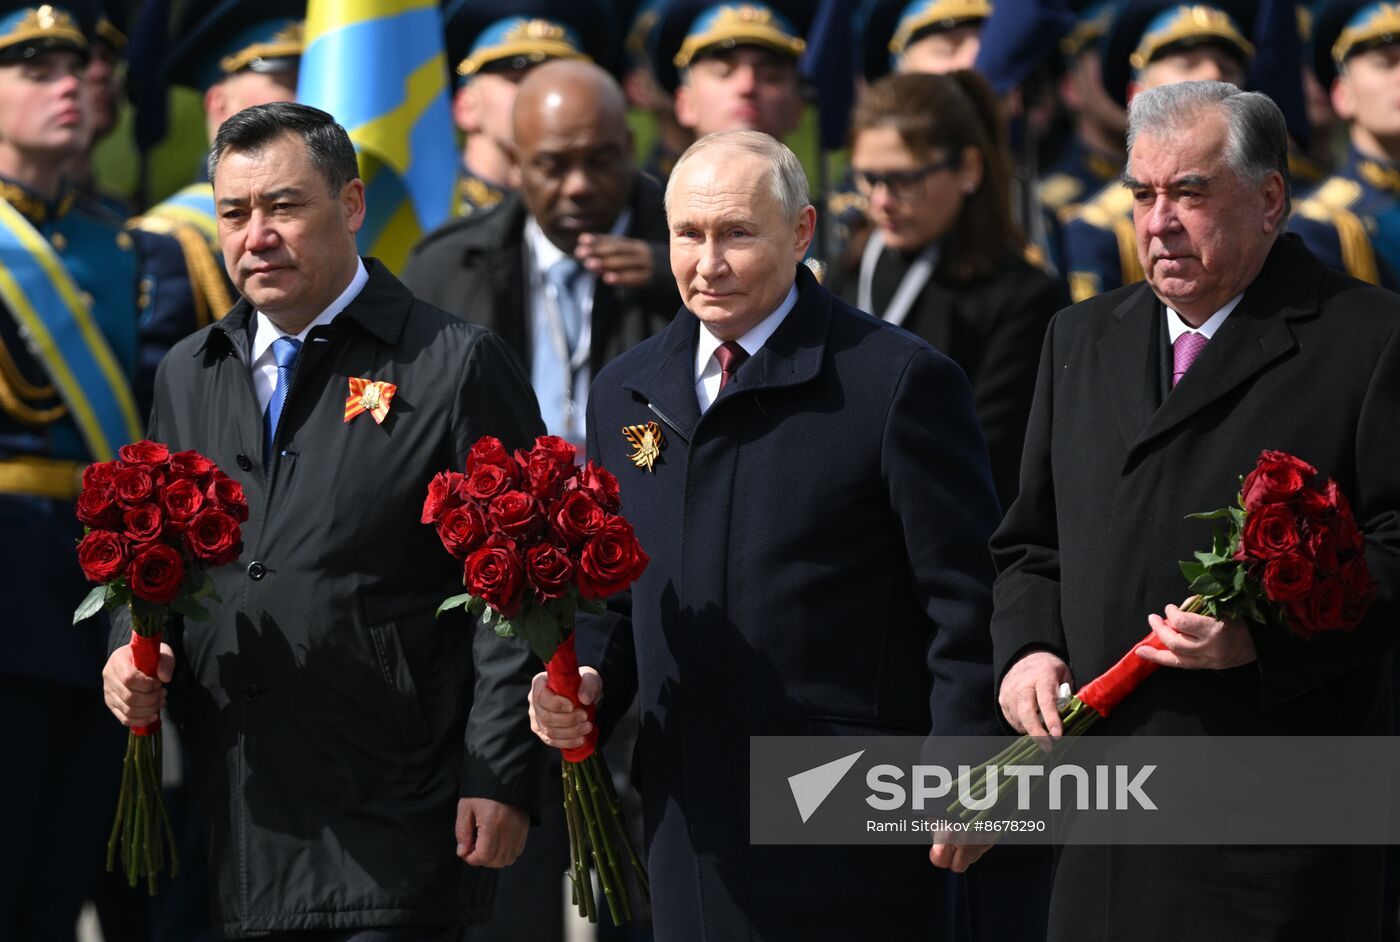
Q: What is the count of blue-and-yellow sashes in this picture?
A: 2